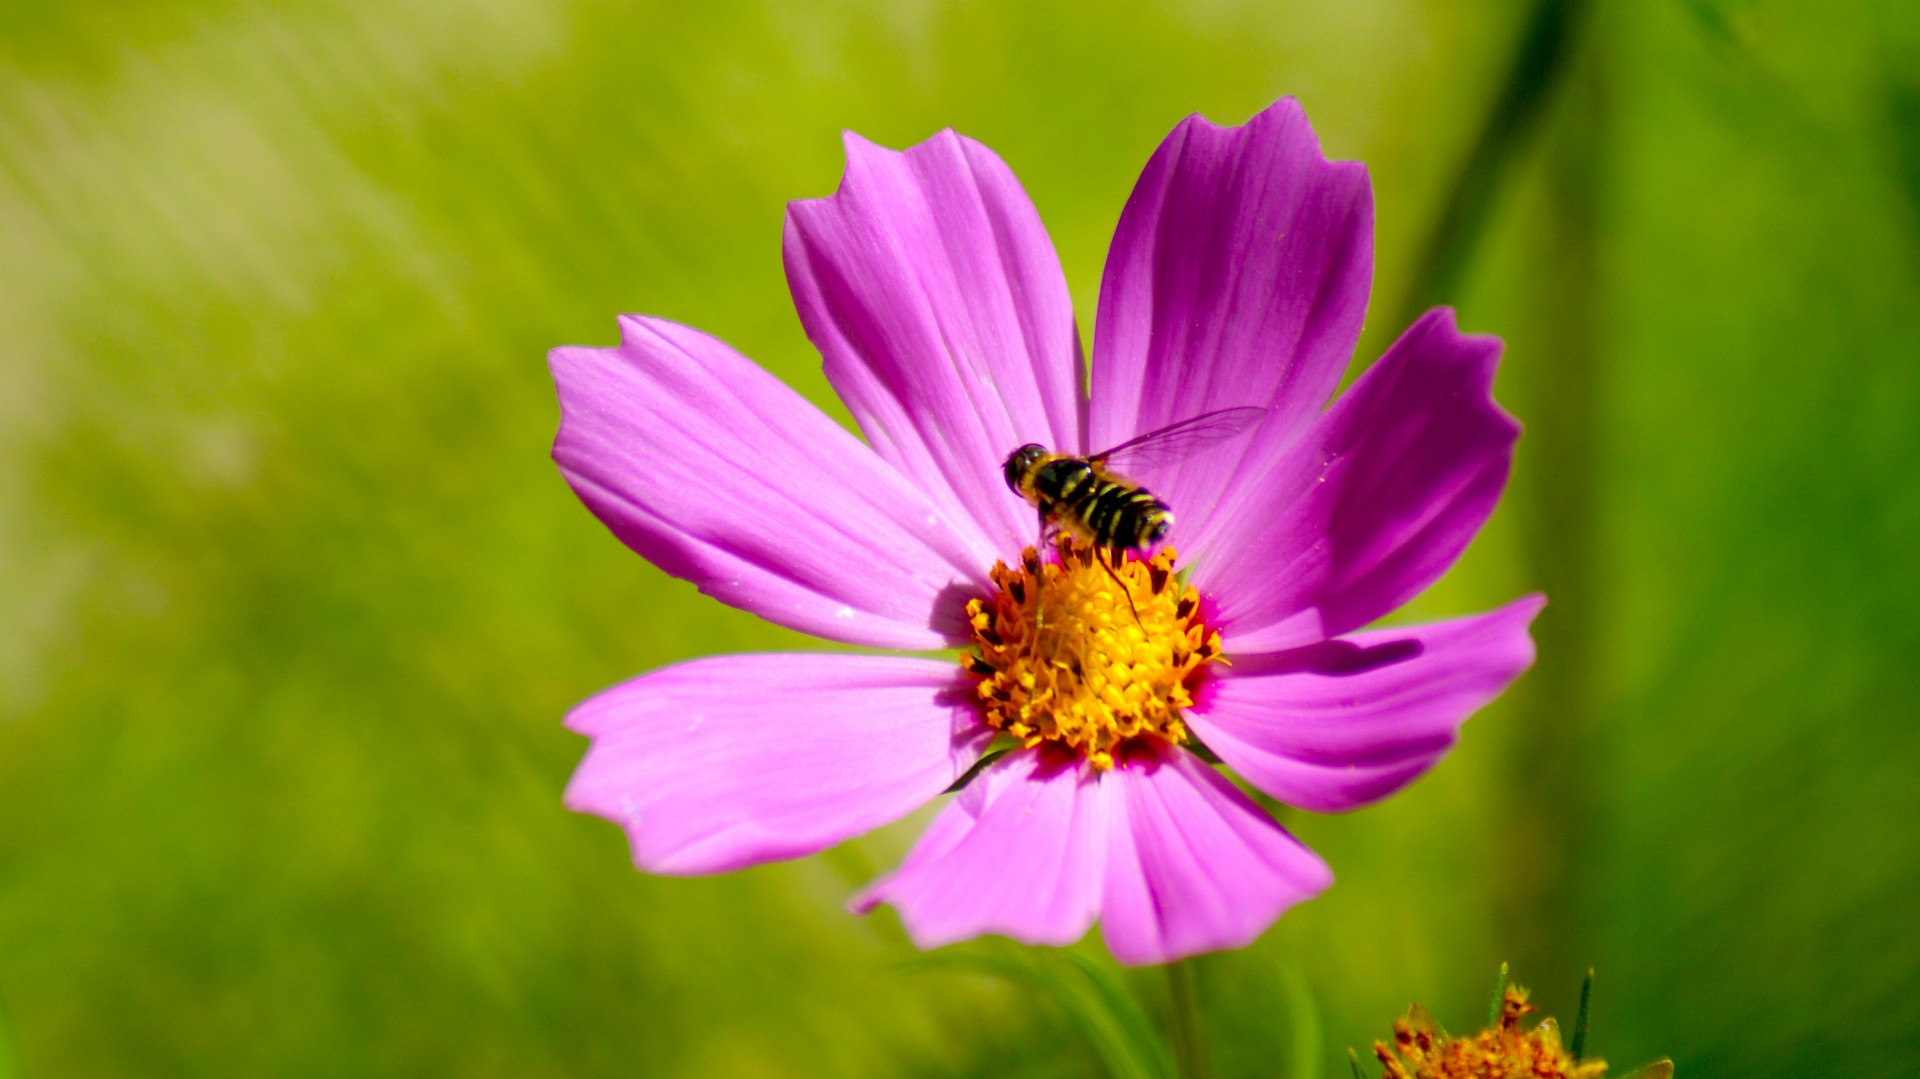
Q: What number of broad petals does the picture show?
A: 8